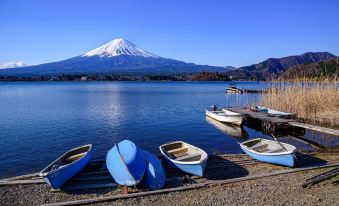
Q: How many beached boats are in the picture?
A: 5